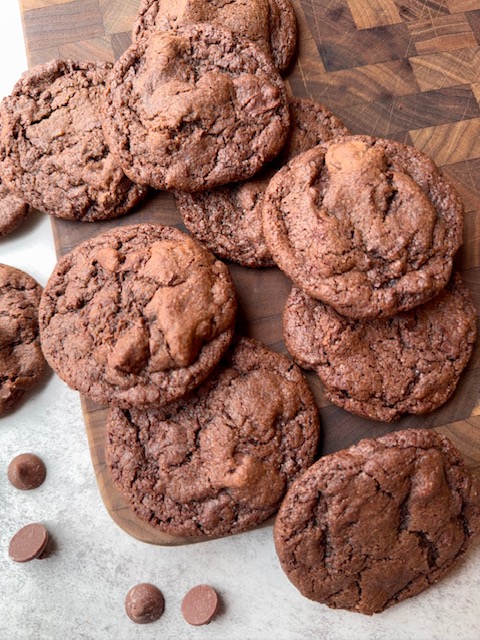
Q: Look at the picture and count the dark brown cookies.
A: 11